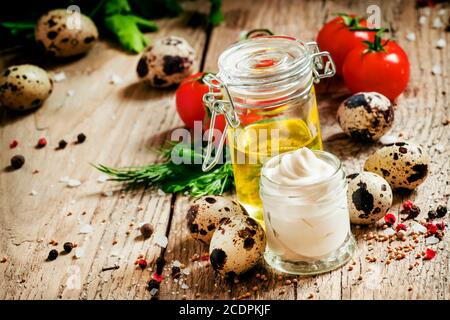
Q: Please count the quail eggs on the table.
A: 8